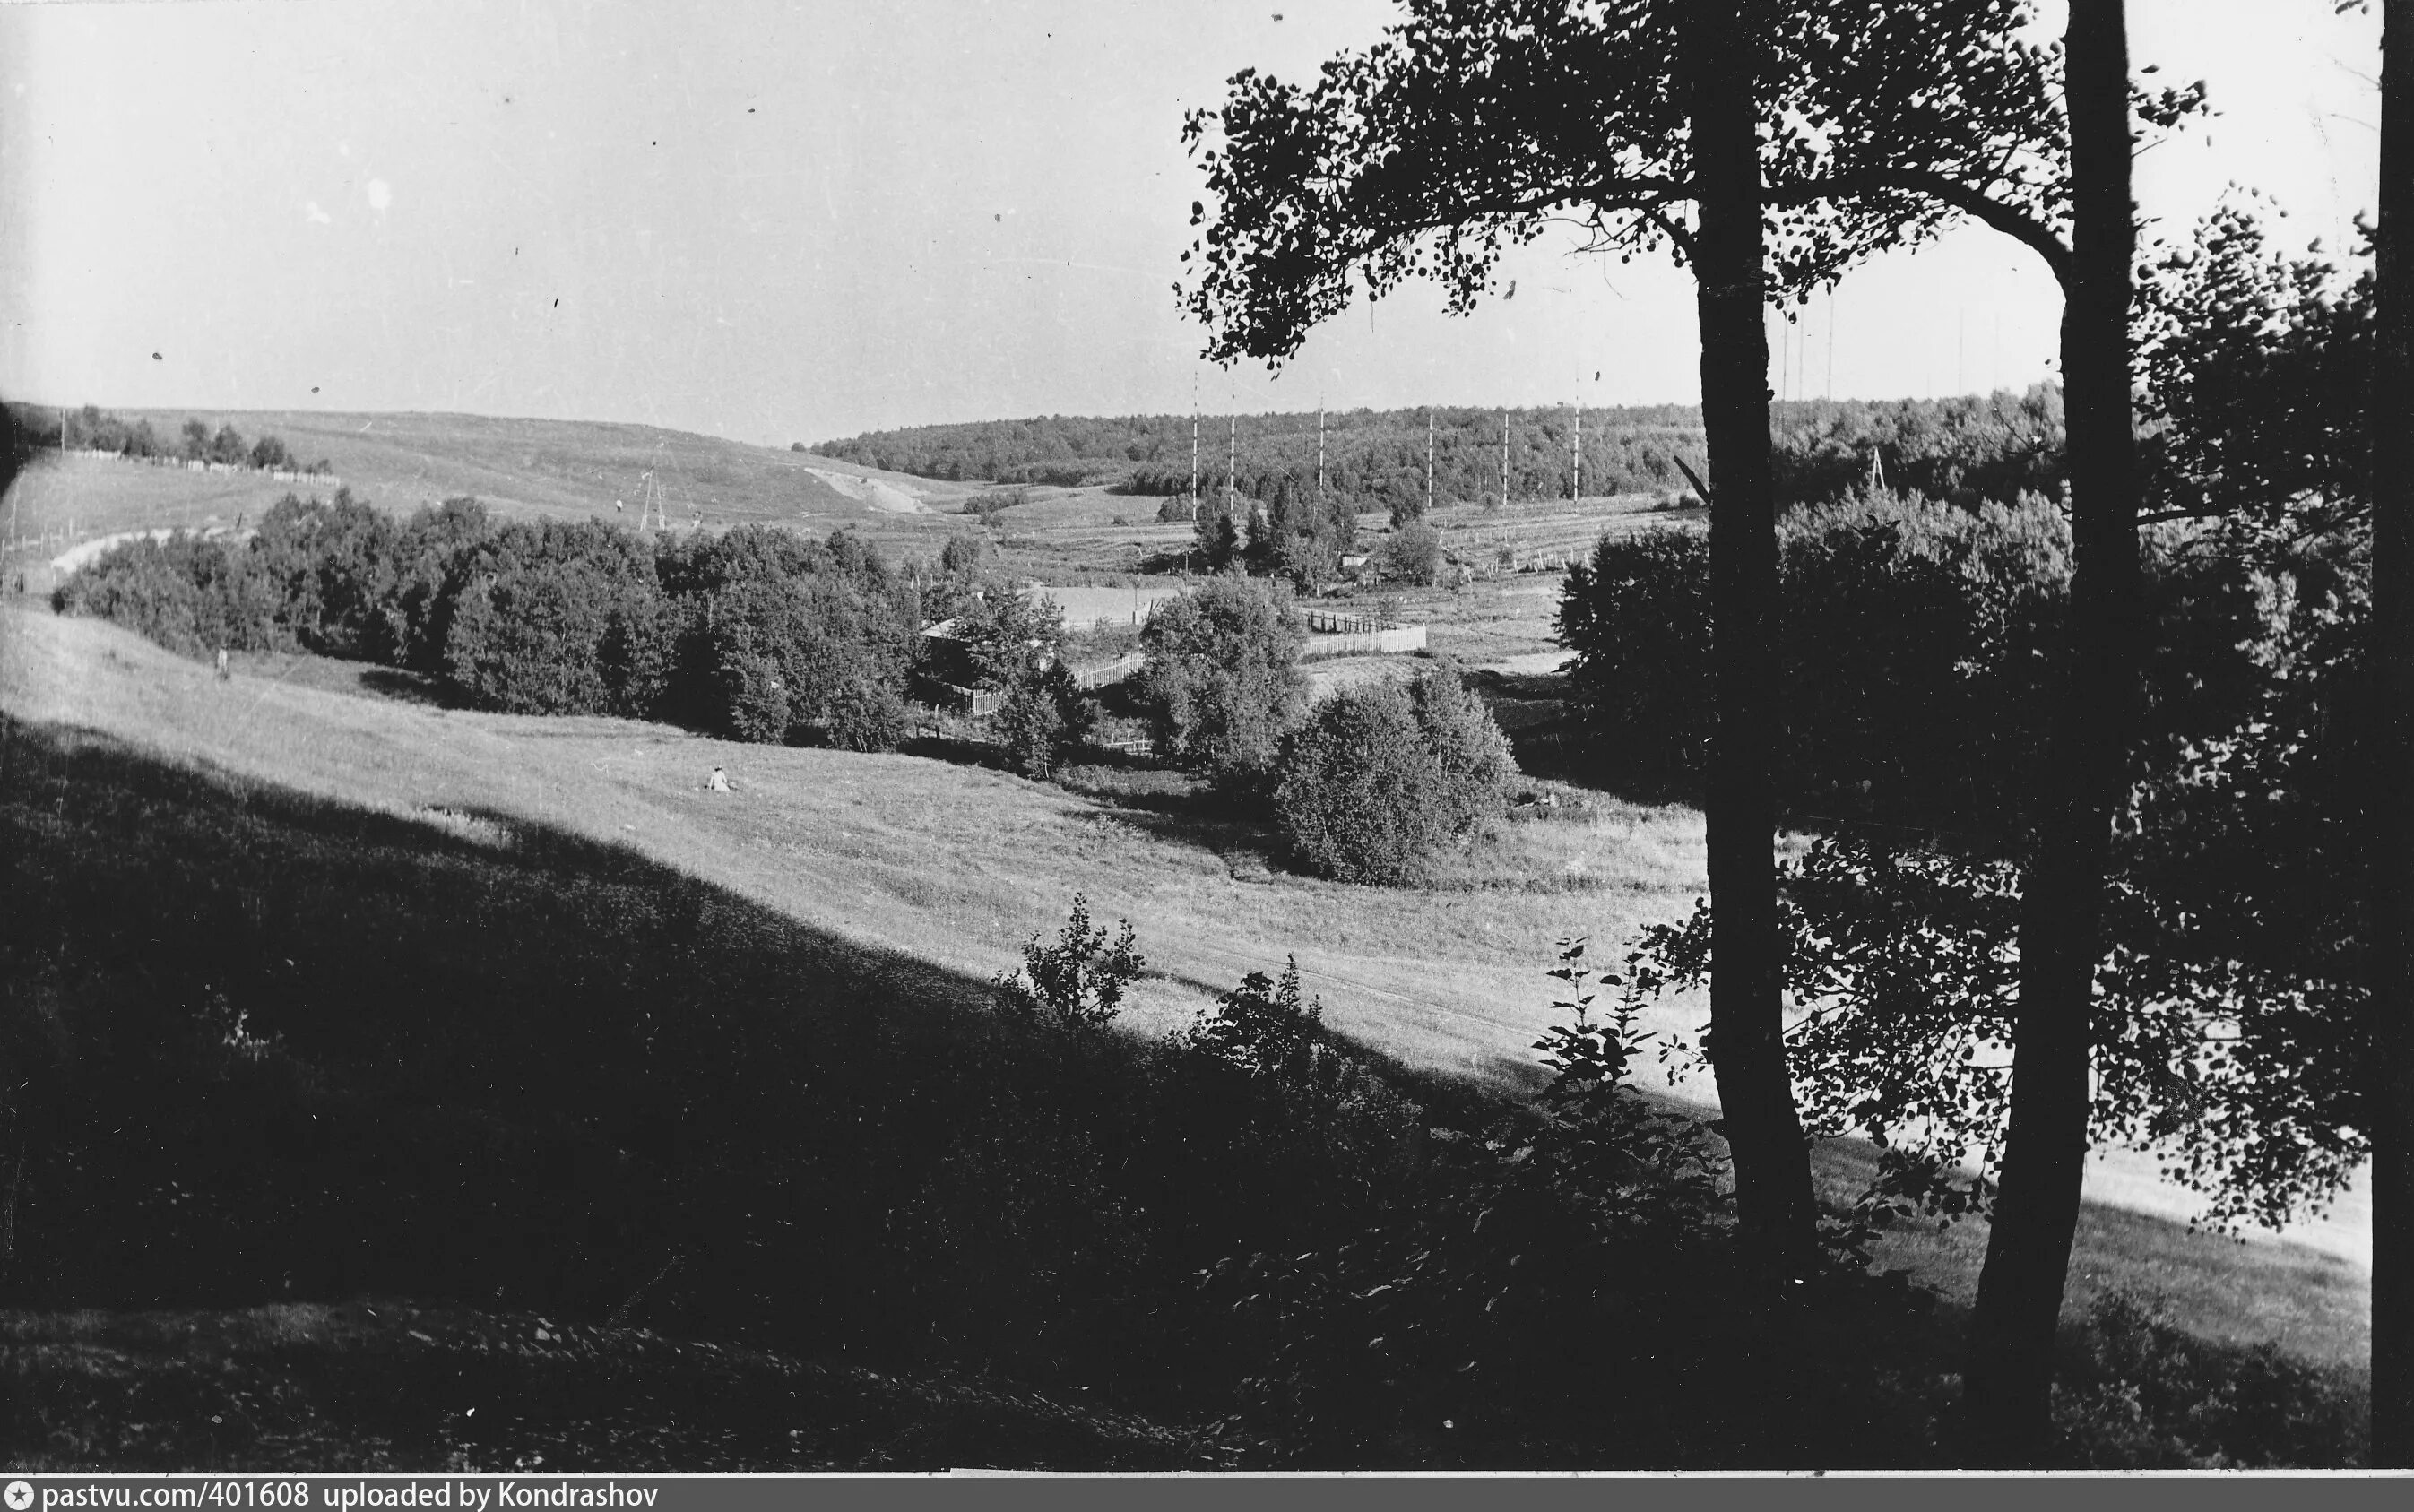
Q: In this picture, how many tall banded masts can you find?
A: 6